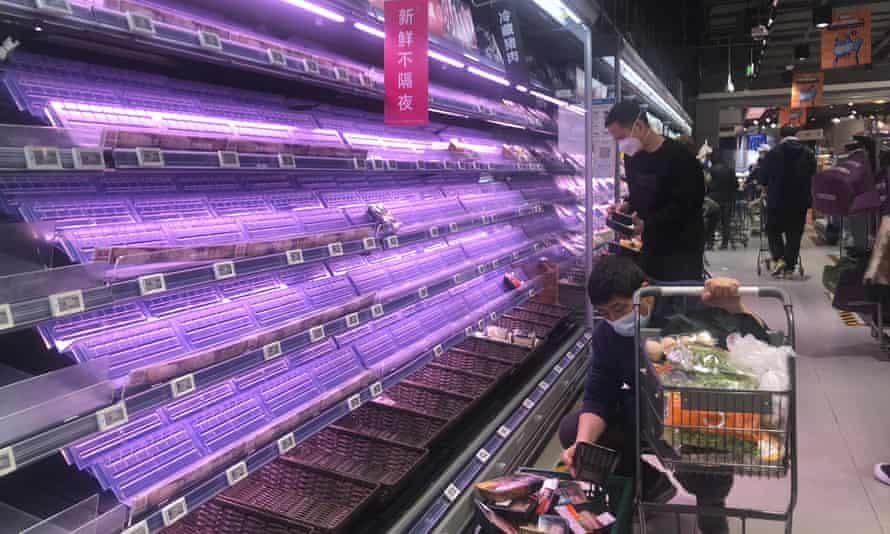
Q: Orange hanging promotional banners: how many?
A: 3